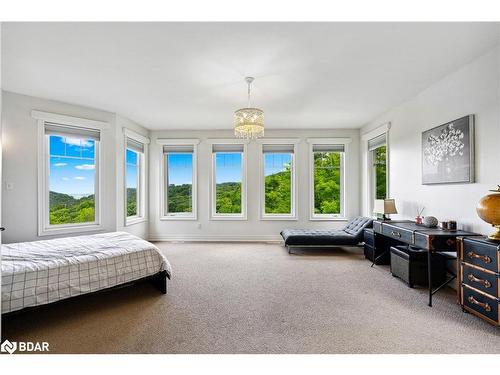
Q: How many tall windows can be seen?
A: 7